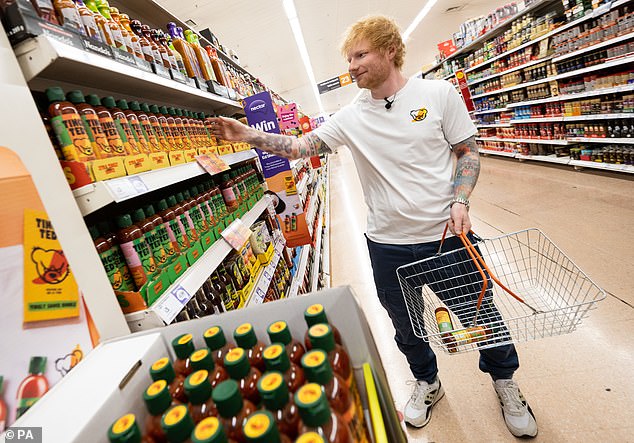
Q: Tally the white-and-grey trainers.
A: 2